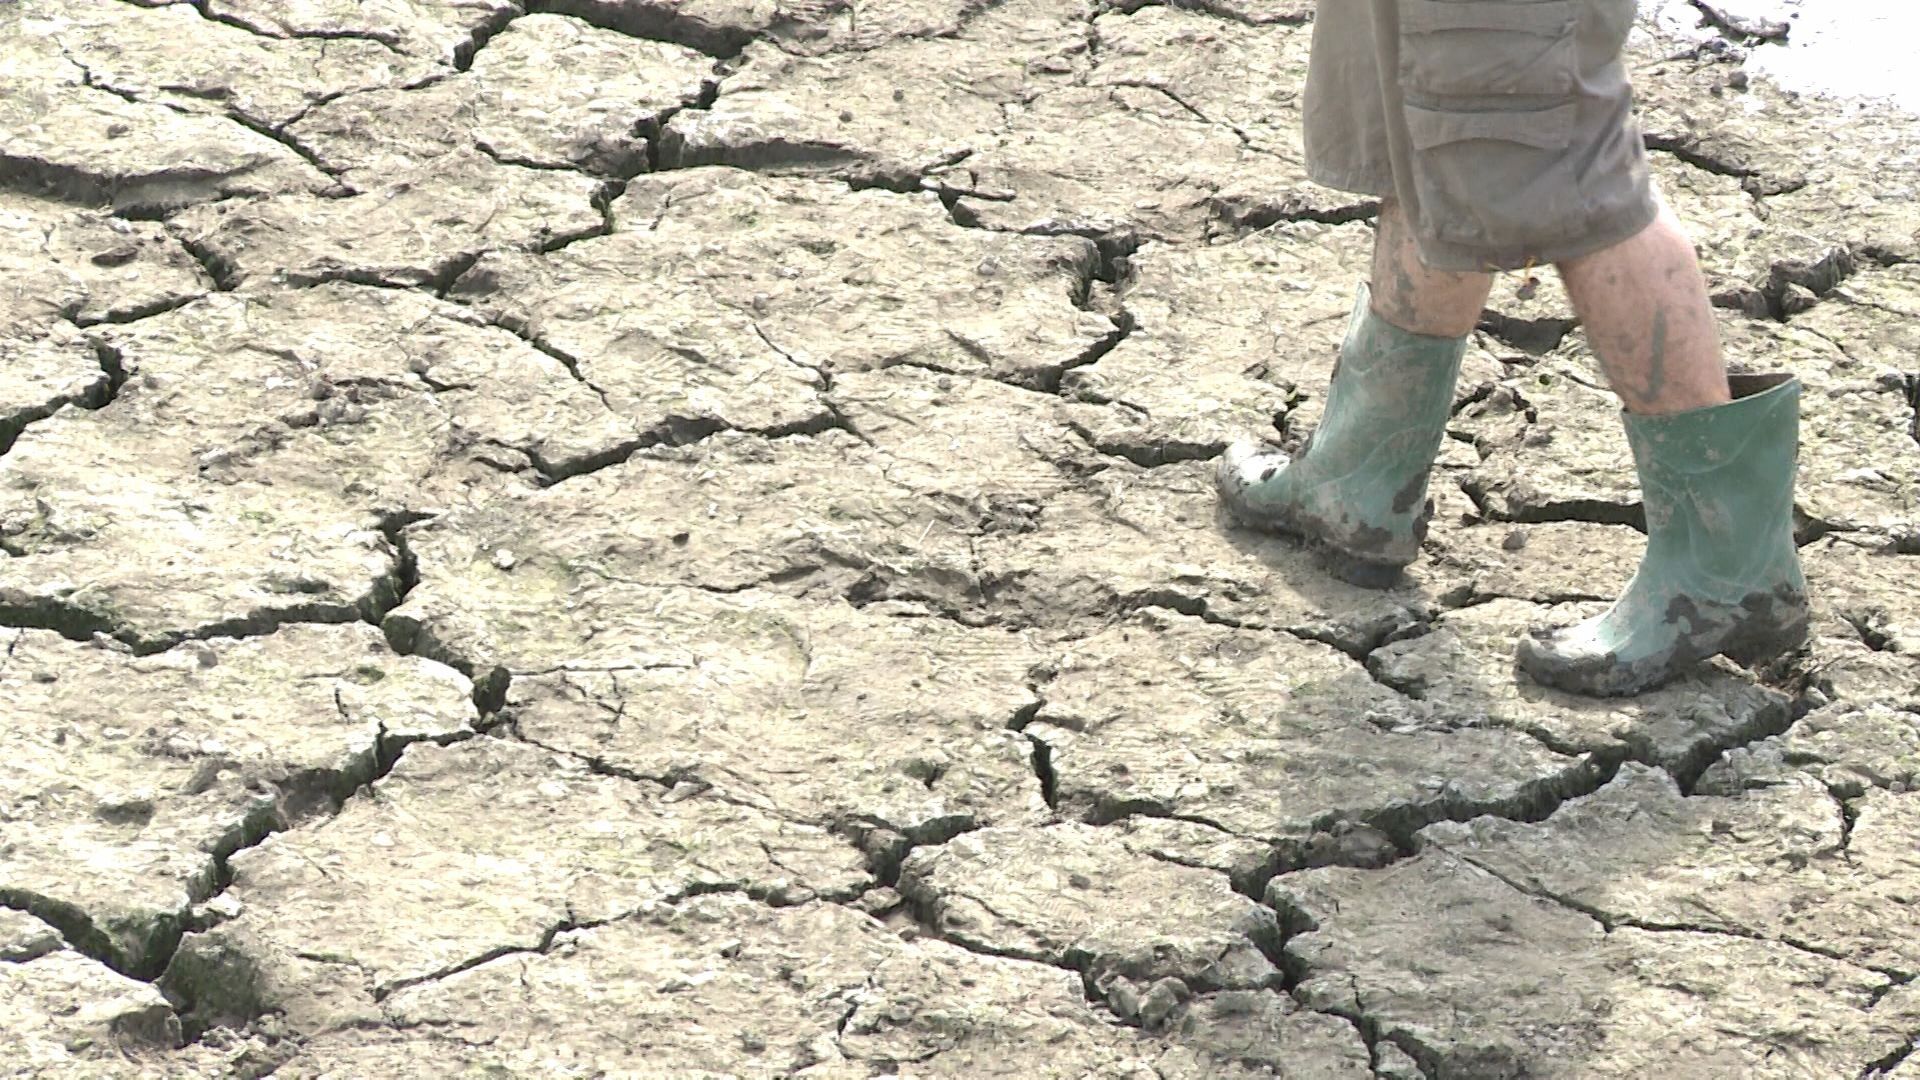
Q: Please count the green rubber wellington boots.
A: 2